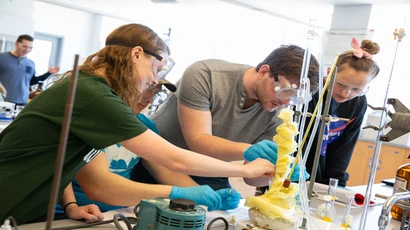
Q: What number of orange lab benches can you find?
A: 1